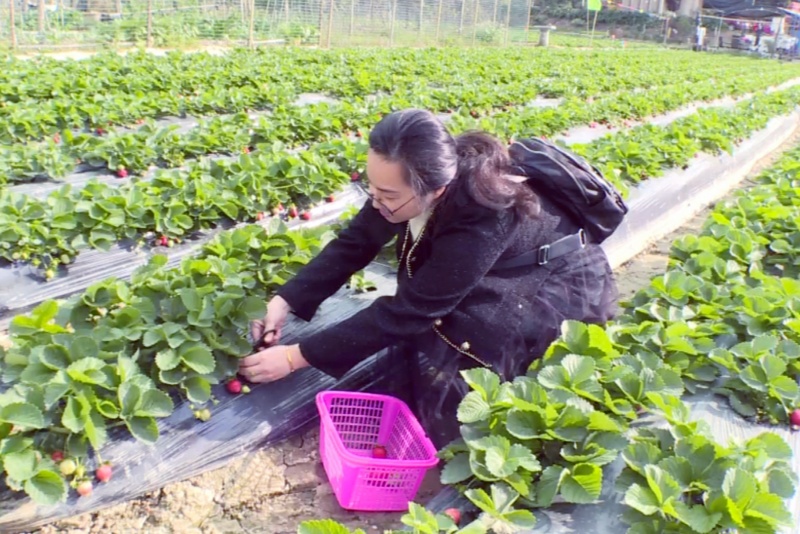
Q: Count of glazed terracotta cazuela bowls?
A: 0